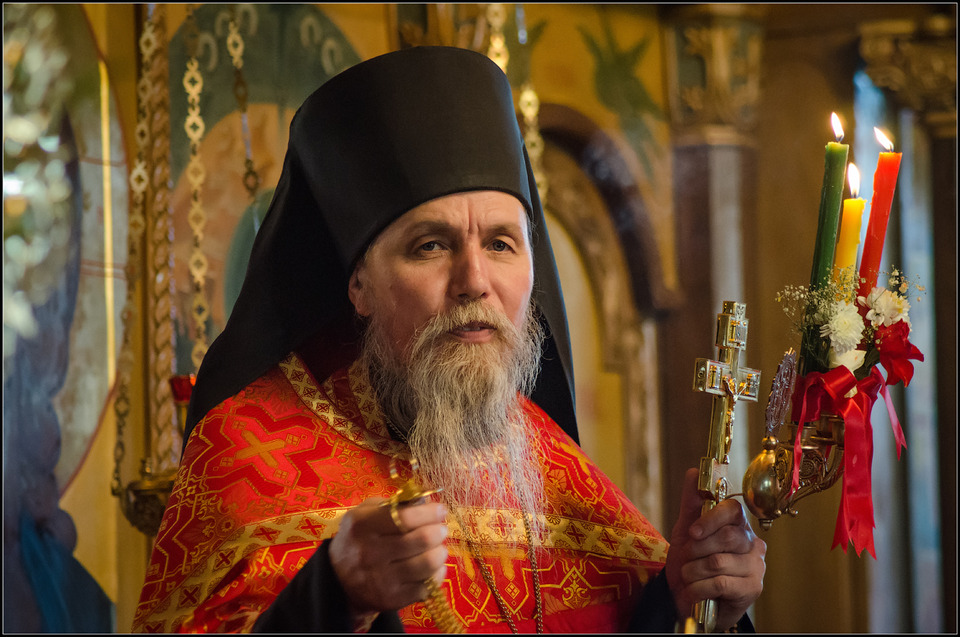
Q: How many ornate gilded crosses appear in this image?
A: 1